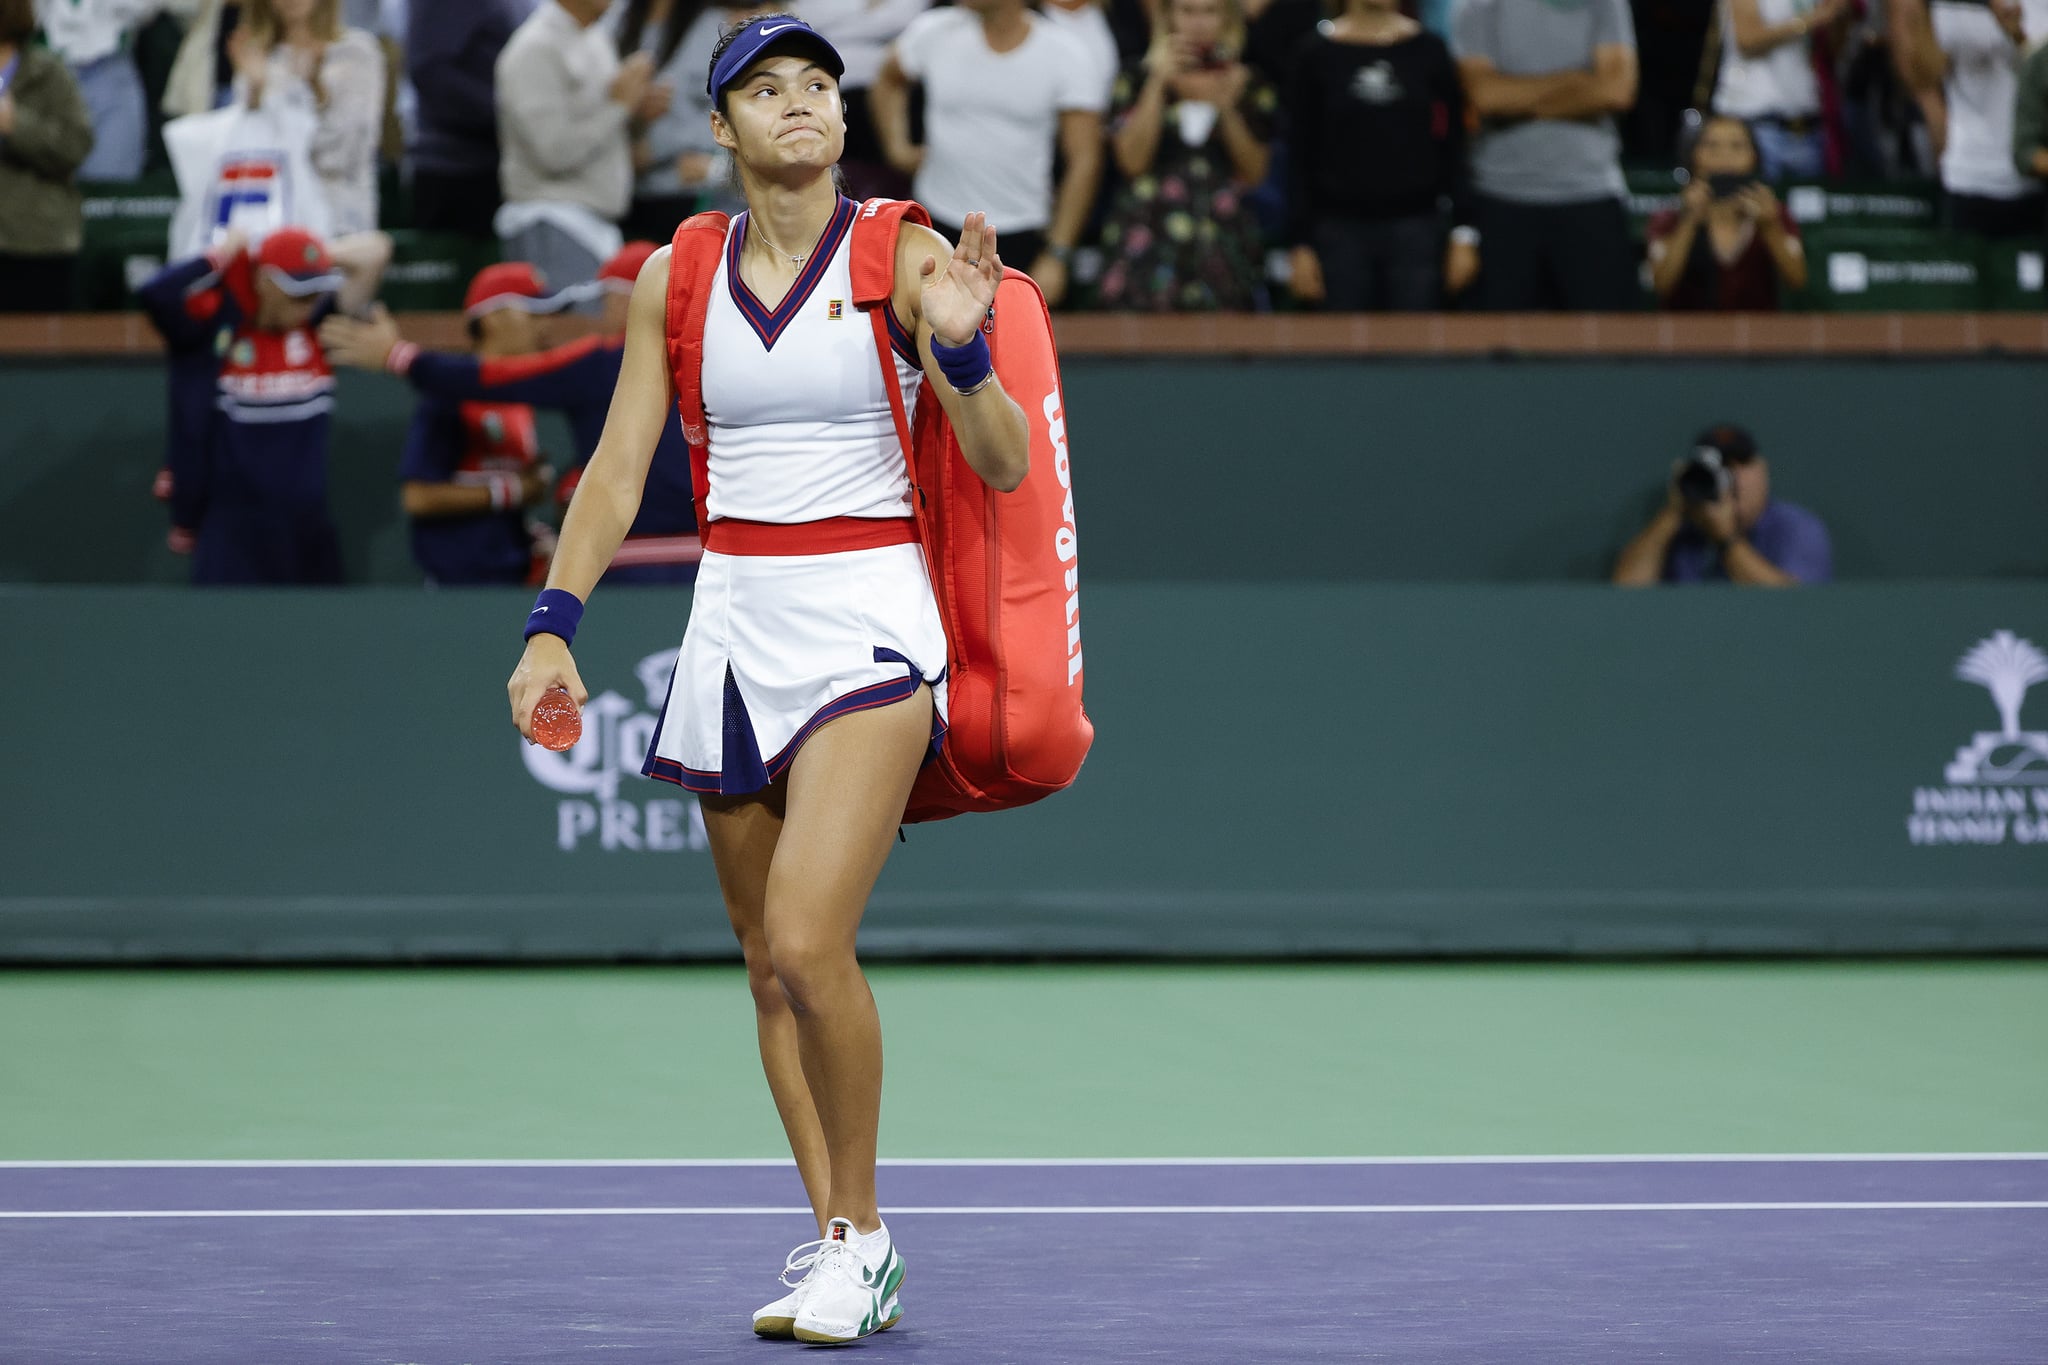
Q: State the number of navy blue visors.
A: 1